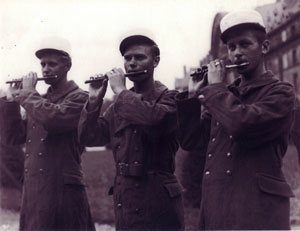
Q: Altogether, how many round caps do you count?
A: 3